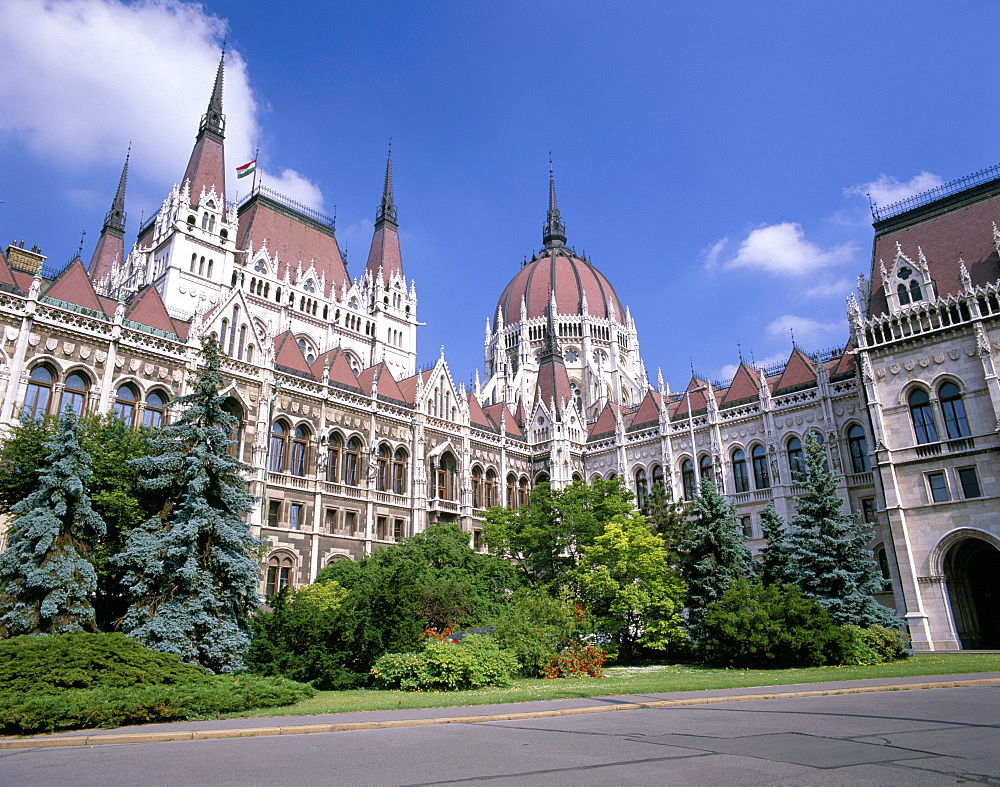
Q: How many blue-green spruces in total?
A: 5